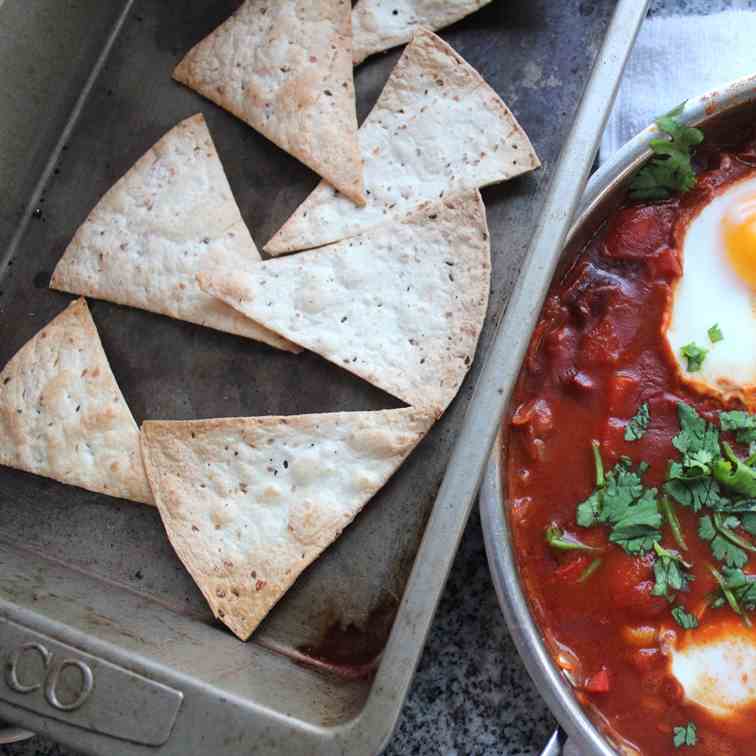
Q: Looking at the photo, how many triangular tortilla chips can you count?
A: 7